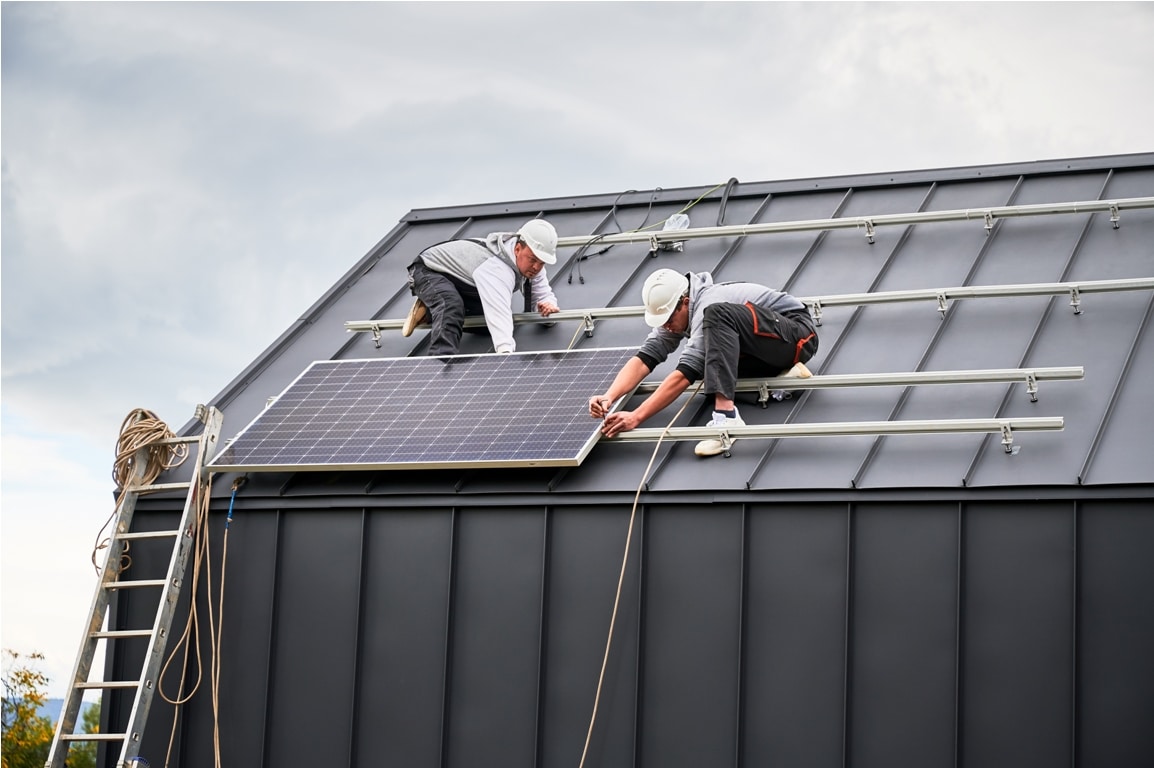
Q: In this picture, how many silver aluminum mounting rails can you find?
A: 4